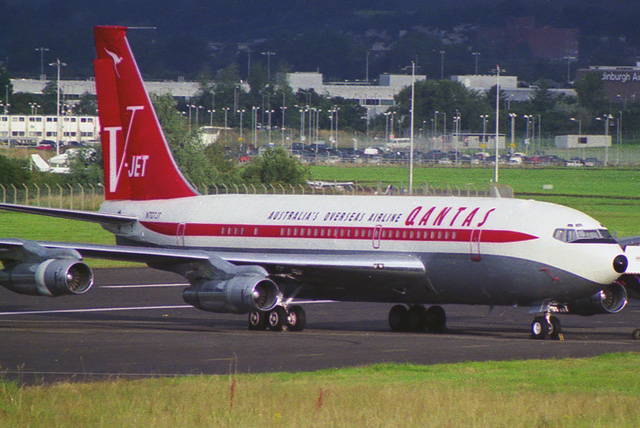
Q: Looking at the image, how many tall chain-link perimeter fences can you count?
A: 1